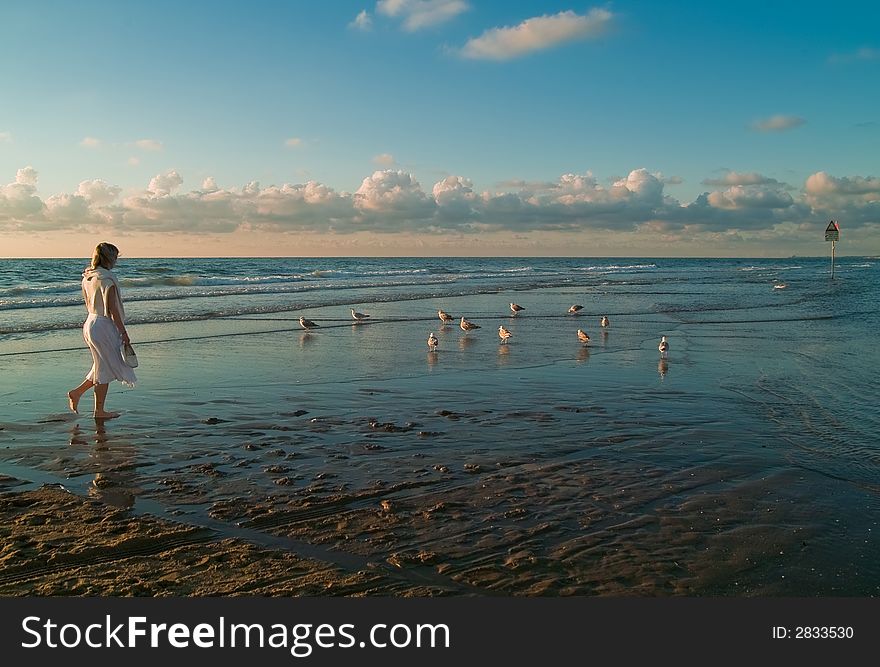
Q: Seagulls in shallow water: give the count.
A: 11